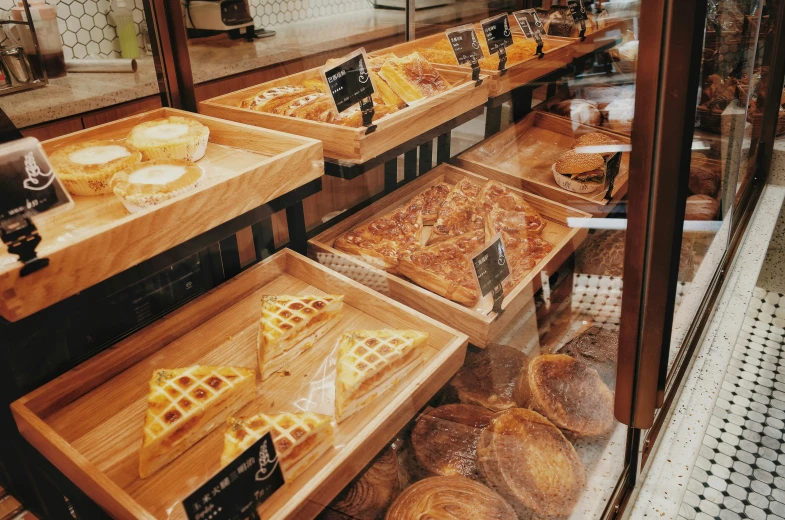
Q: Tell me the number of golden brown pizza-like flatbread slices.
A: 6